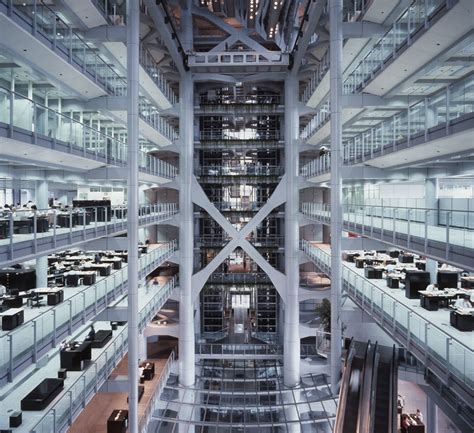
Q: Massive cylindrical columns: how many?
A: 4